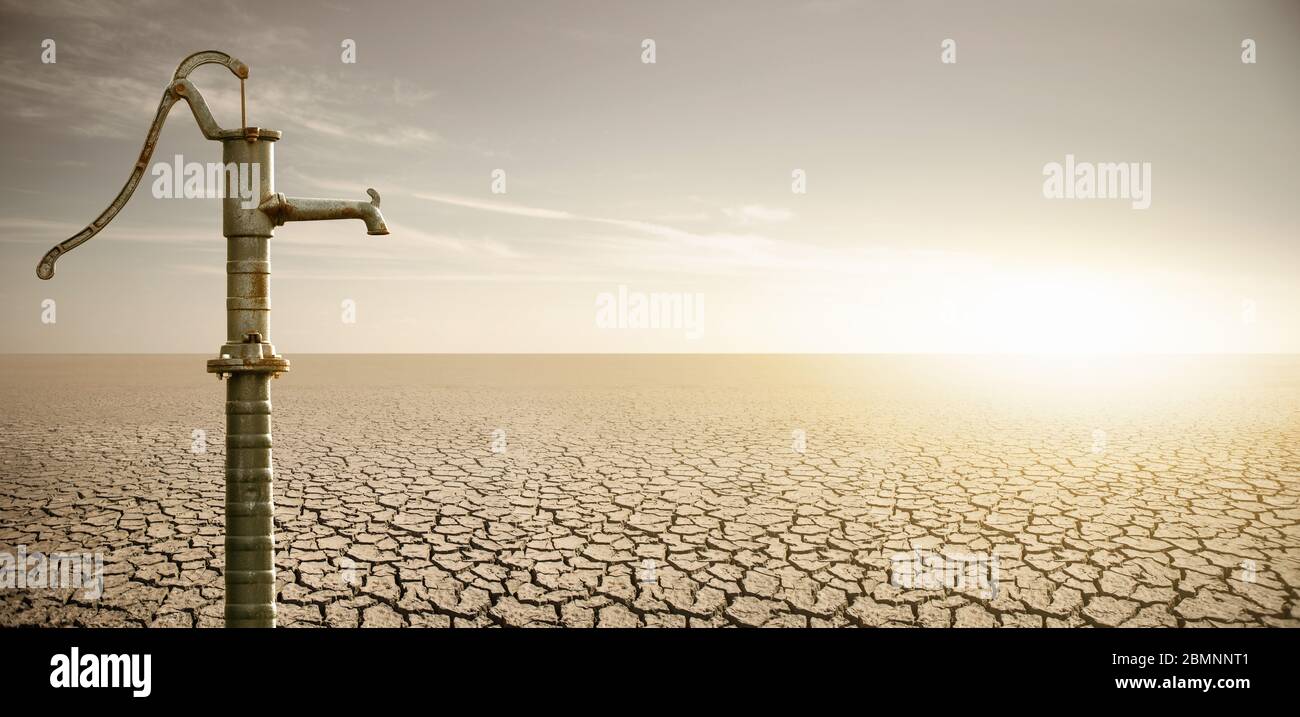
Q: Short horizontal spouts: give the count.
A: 1